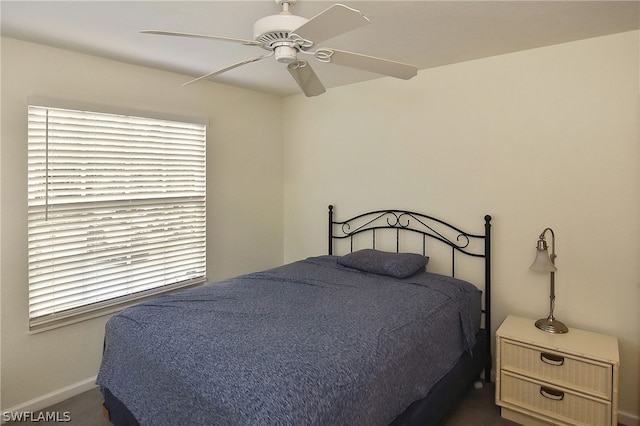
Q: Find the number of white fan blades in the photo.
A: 5